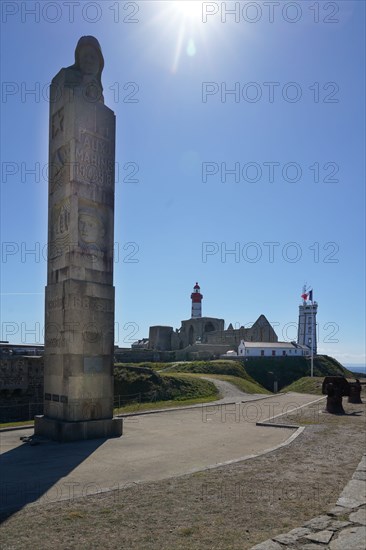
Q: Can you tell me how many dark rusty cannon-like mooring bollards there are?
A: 2